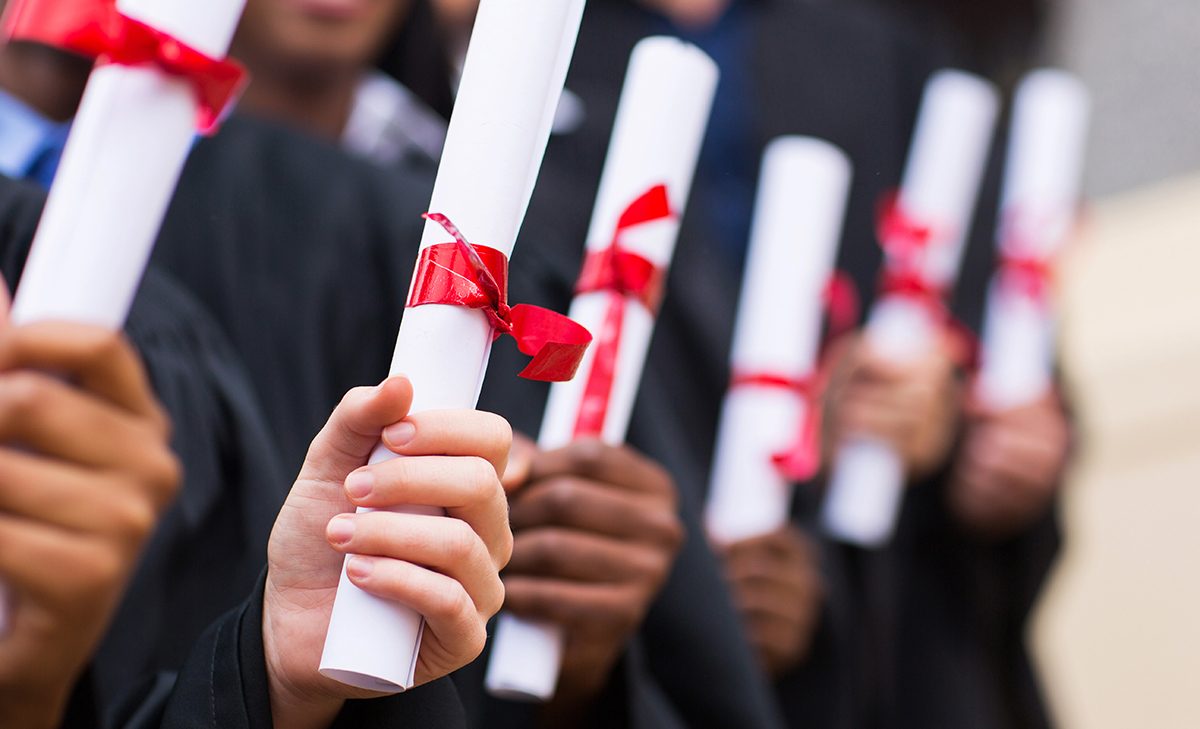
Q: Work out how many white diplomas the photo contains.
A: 6